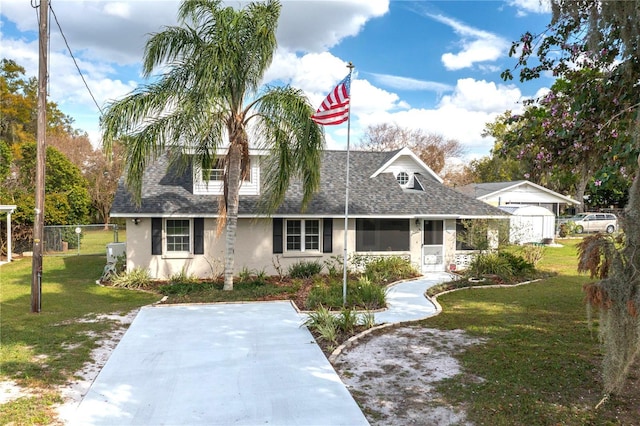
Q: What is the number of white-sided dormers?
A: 2